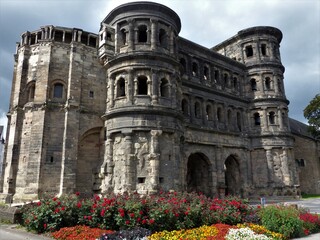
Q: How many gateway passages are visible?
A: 2